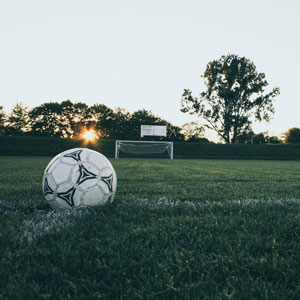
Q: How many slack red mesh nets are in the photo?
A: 0